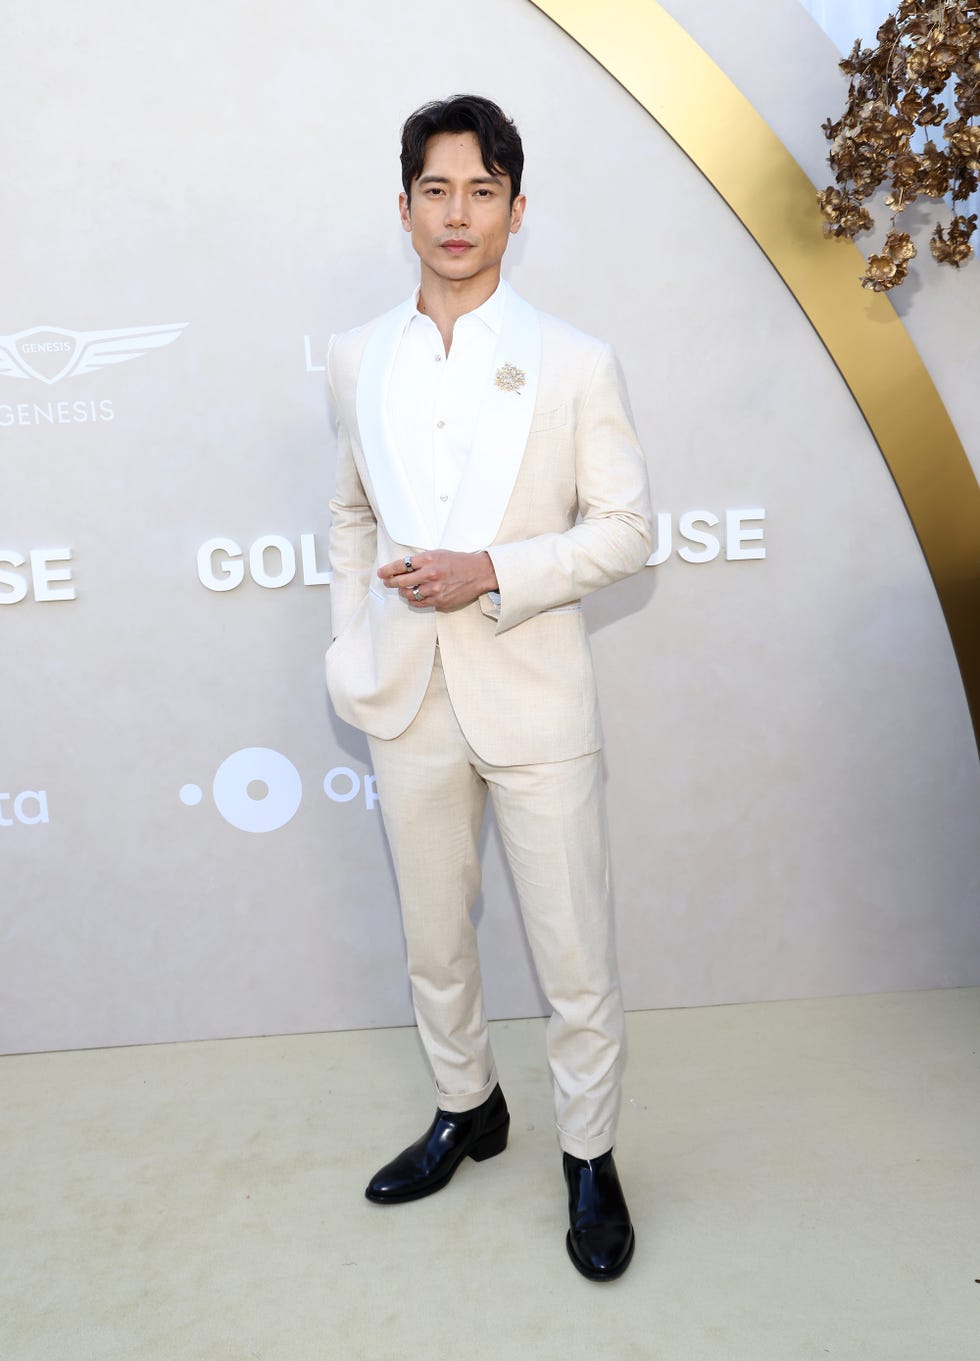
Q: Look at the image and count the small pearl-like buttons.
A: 3